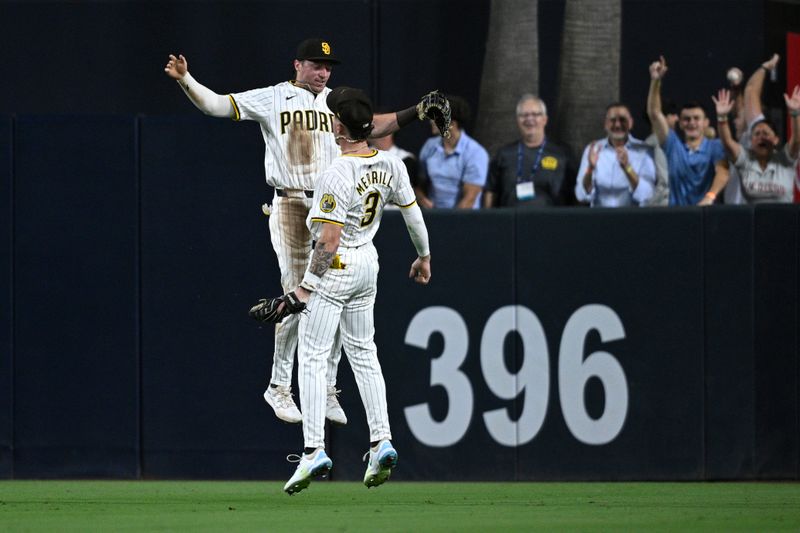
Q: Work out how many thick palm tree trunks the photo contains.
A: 2